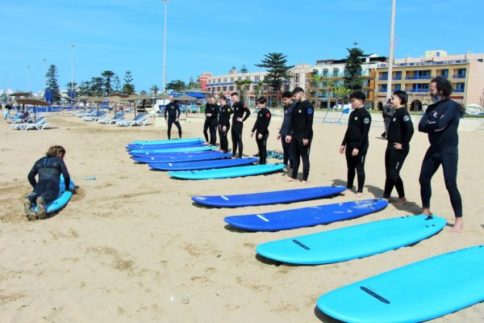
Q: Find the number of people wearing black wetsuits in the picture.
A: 12